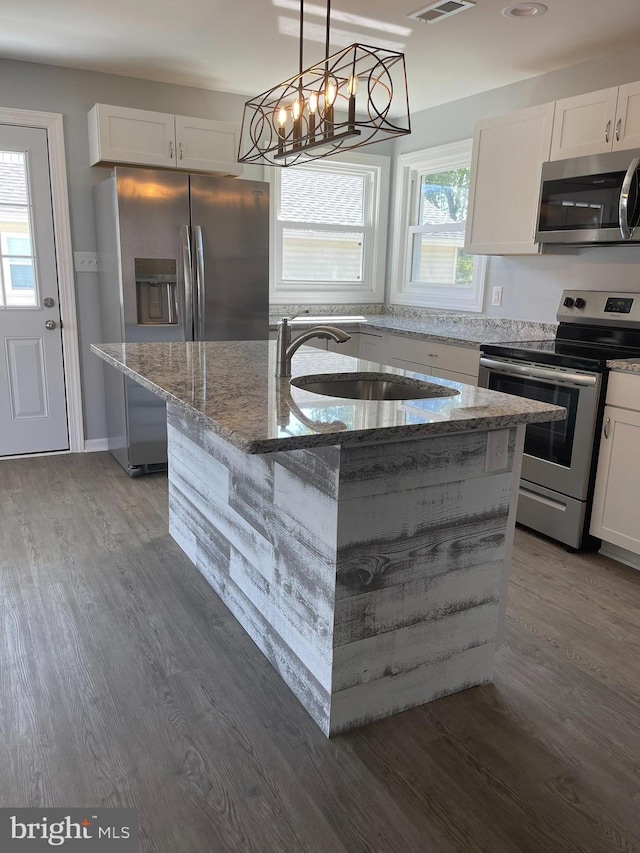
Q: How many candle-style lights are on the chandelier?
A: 5